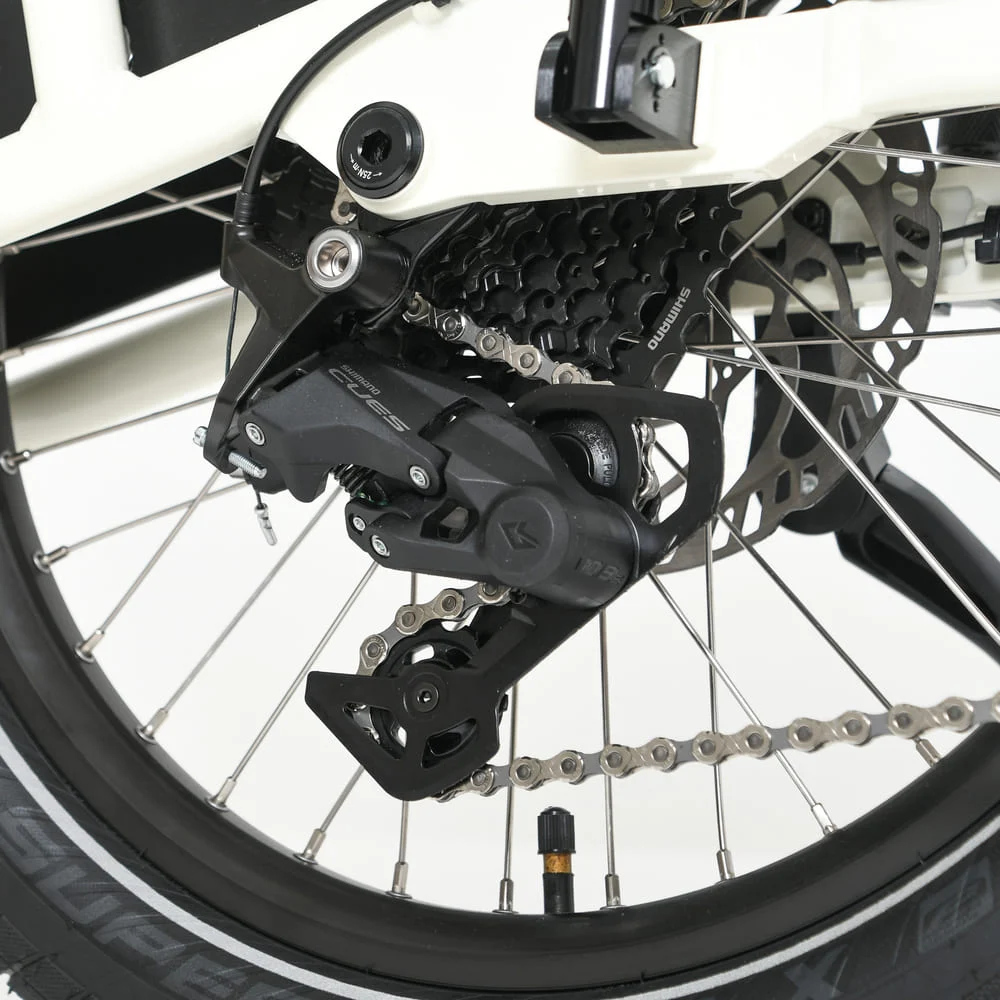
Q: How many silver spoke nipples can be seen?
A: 14